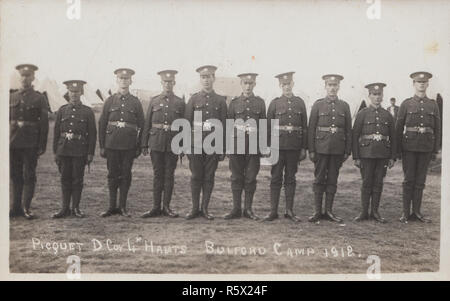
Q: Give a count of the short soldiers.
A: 2